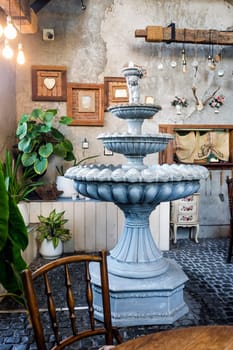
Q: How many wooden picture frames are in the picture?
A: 3